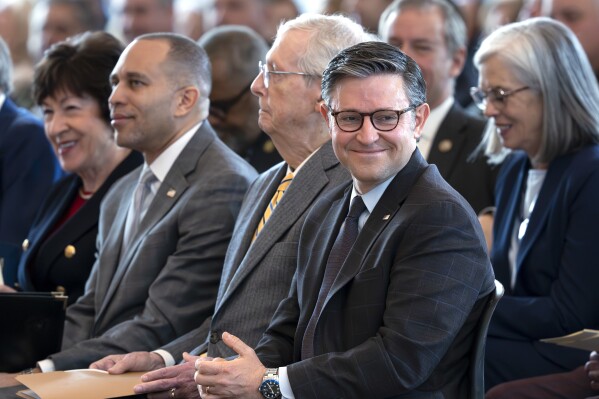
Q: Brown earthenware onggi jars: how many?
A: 0